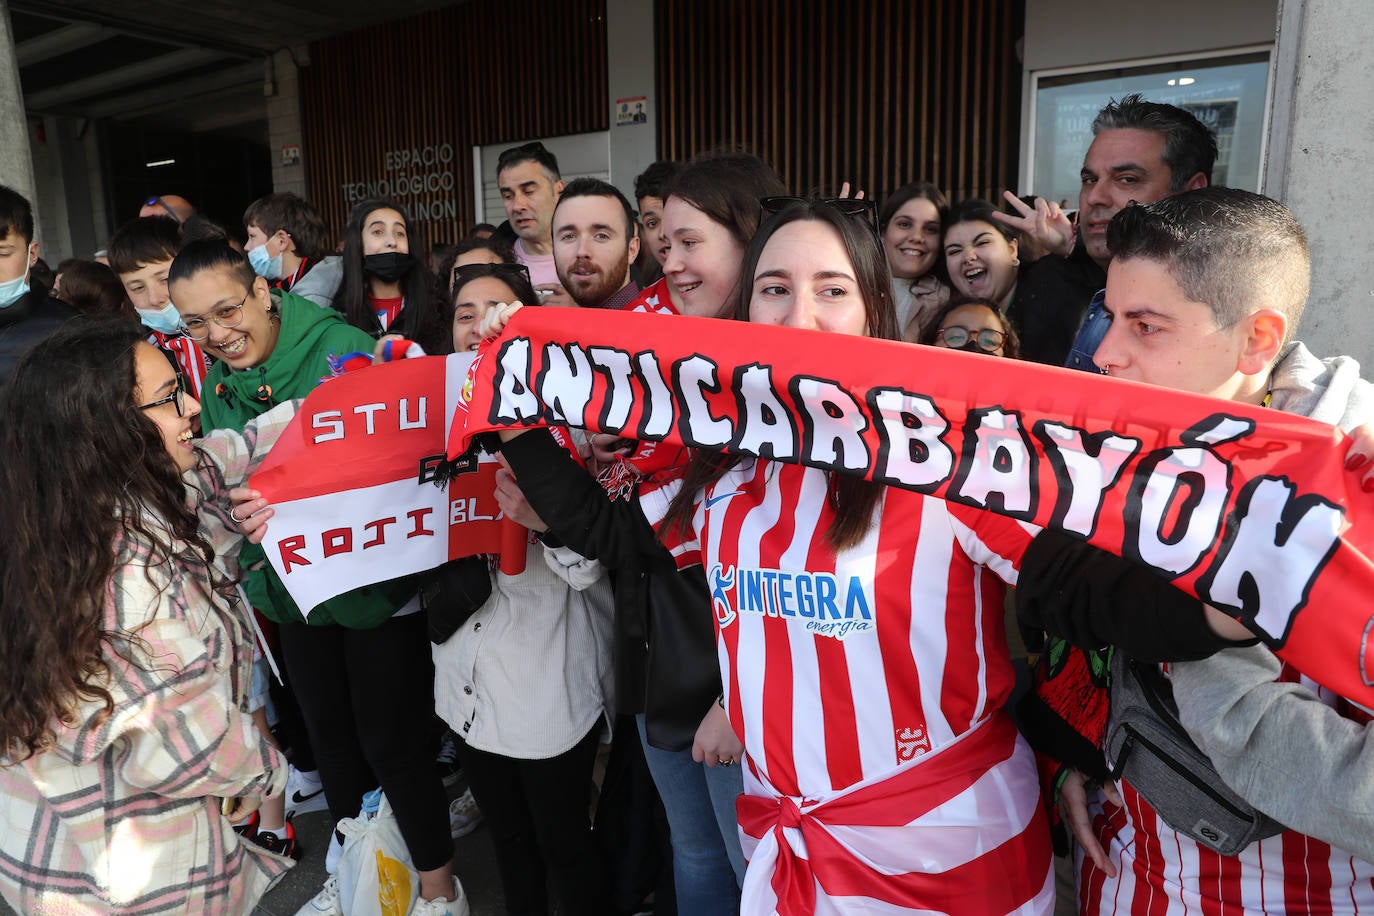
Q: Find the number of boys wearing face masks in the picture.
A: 3